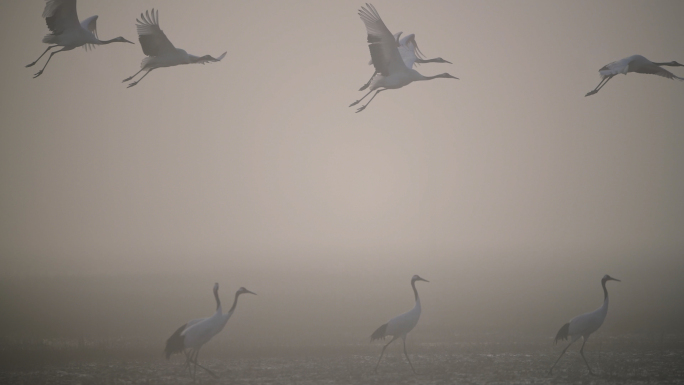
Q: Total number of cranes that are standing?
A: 4